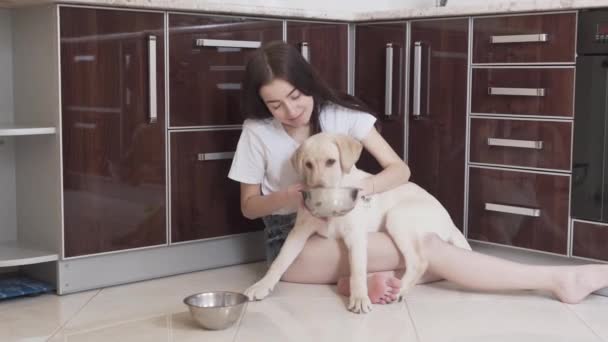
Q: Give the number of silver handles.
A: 10